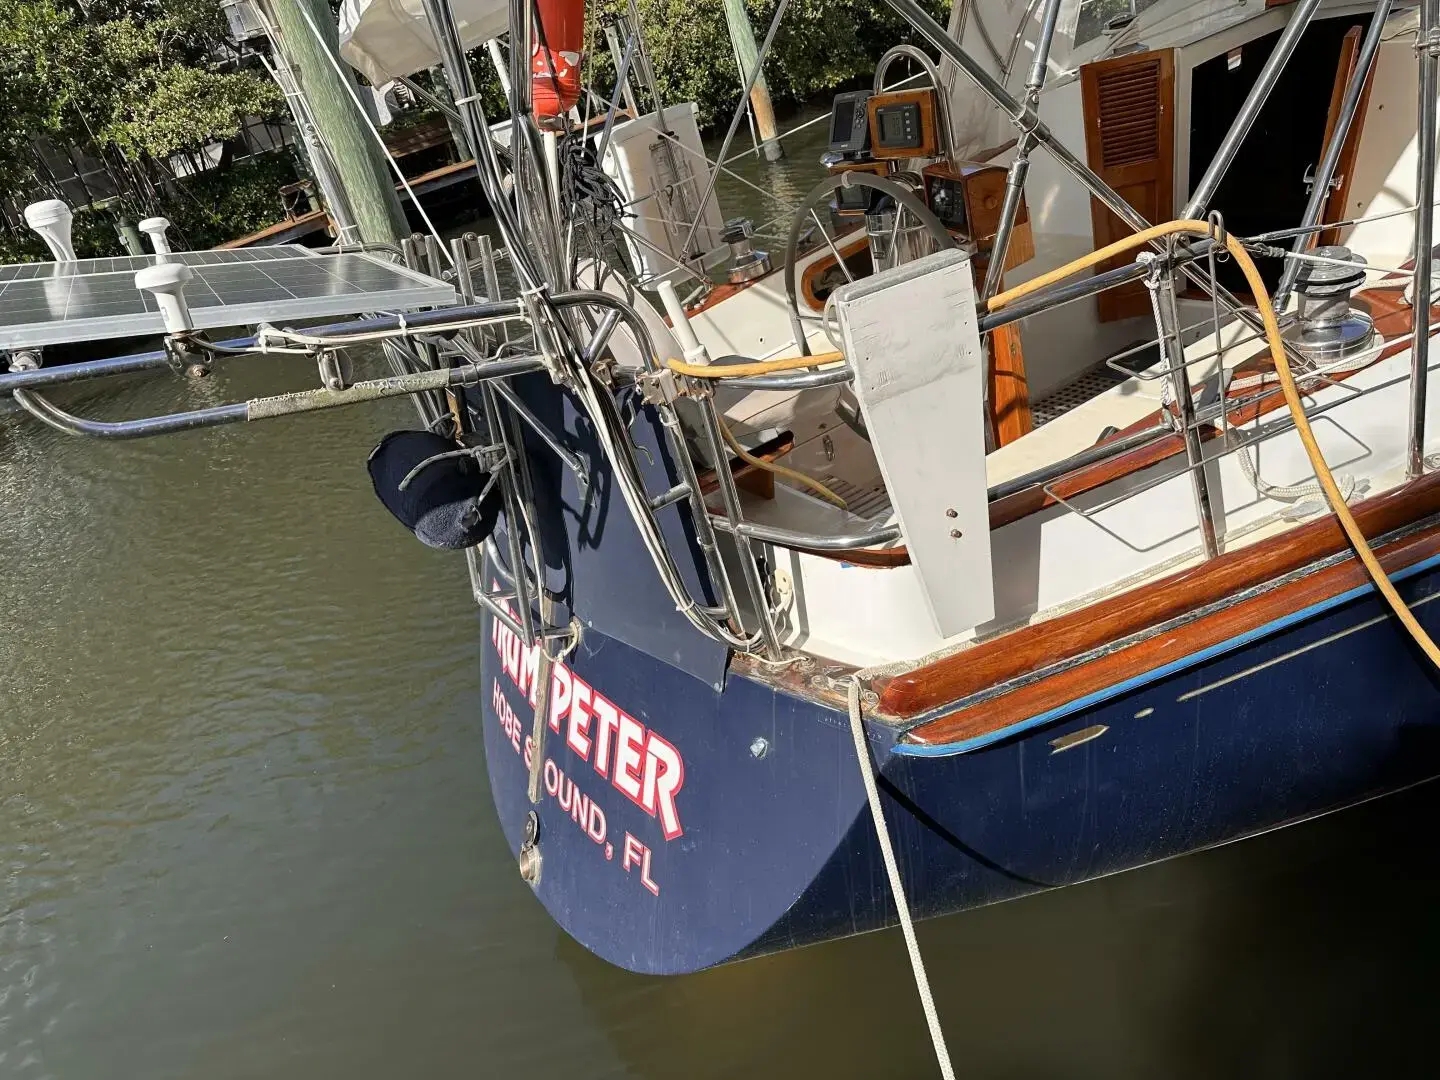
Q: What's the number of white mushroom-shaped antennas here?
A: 3